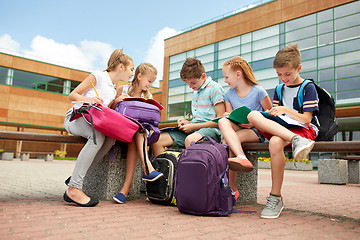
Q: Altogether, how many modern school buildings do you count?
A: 2